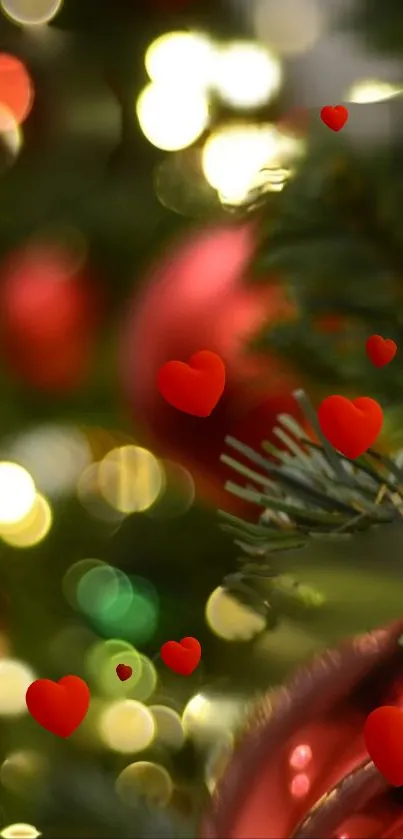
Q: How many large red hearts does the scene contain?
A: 4